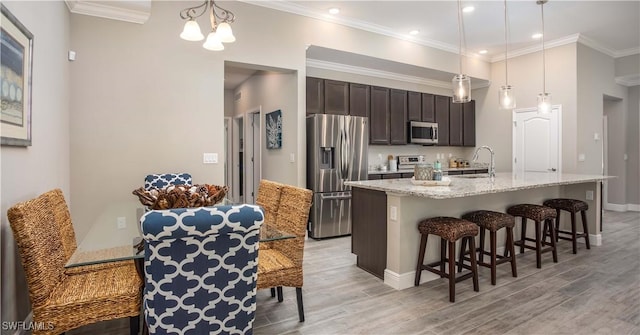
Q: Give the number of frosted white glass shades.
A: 3